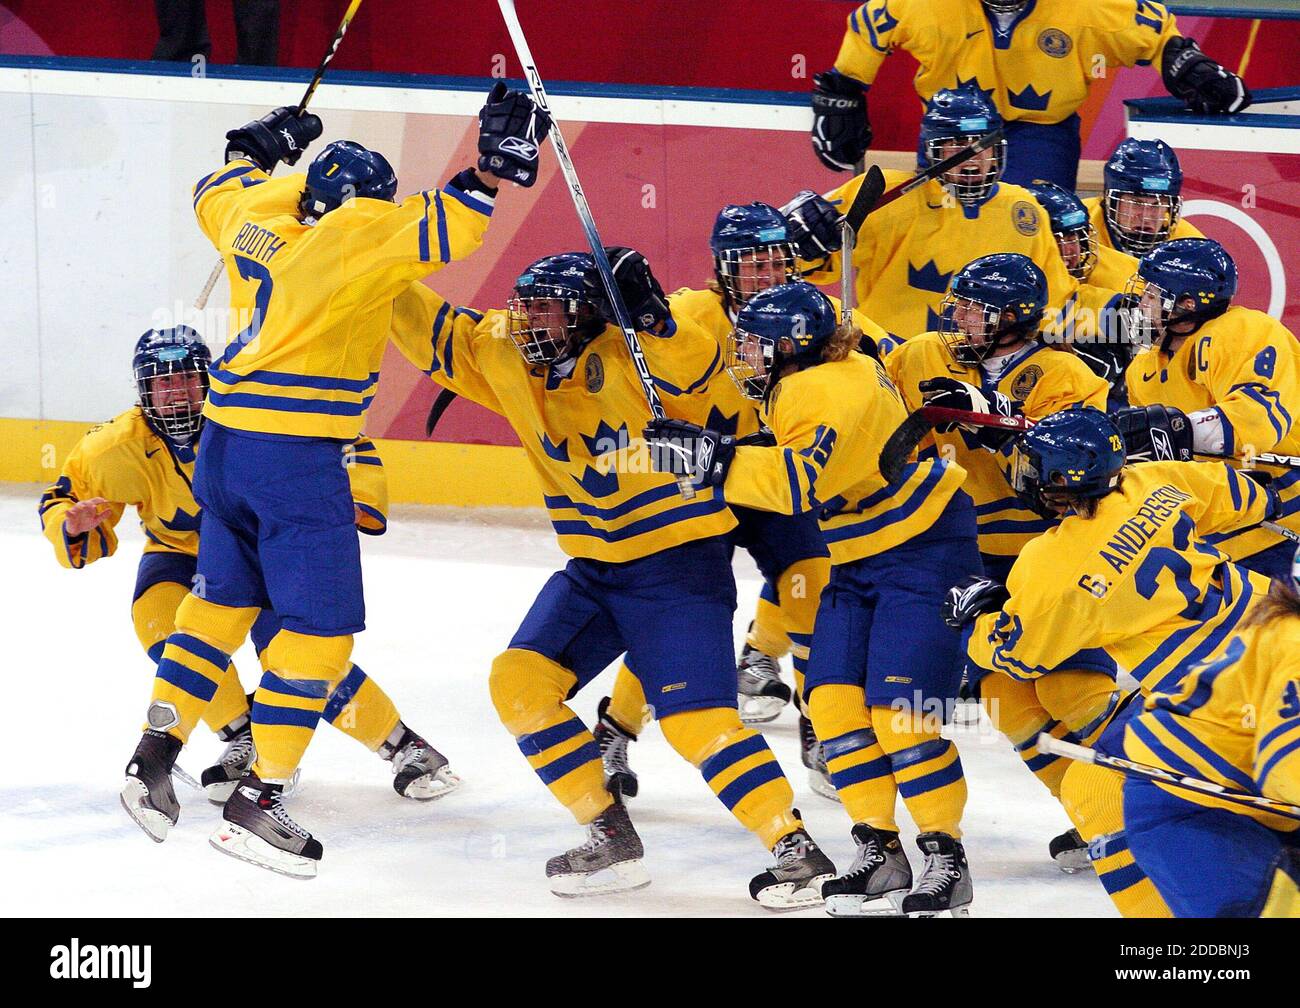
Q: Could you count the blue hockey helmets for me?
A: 11